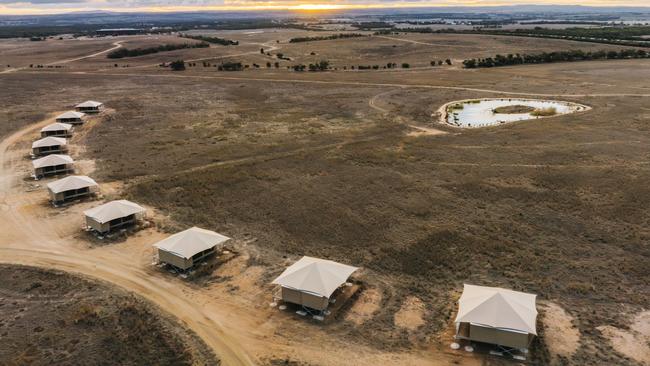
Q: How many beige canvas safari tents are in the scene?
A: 10